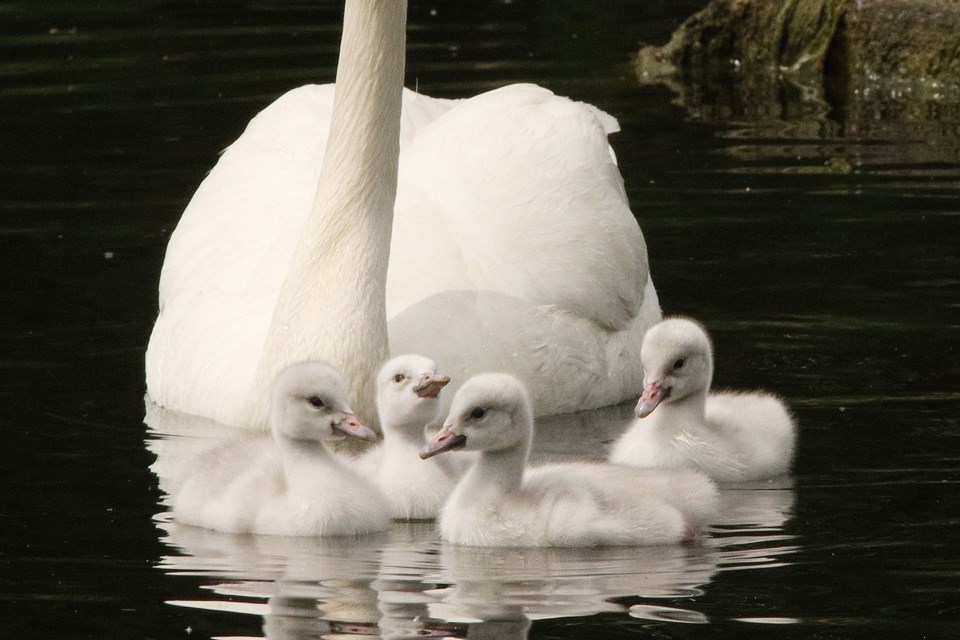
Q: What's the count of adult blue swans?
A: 0